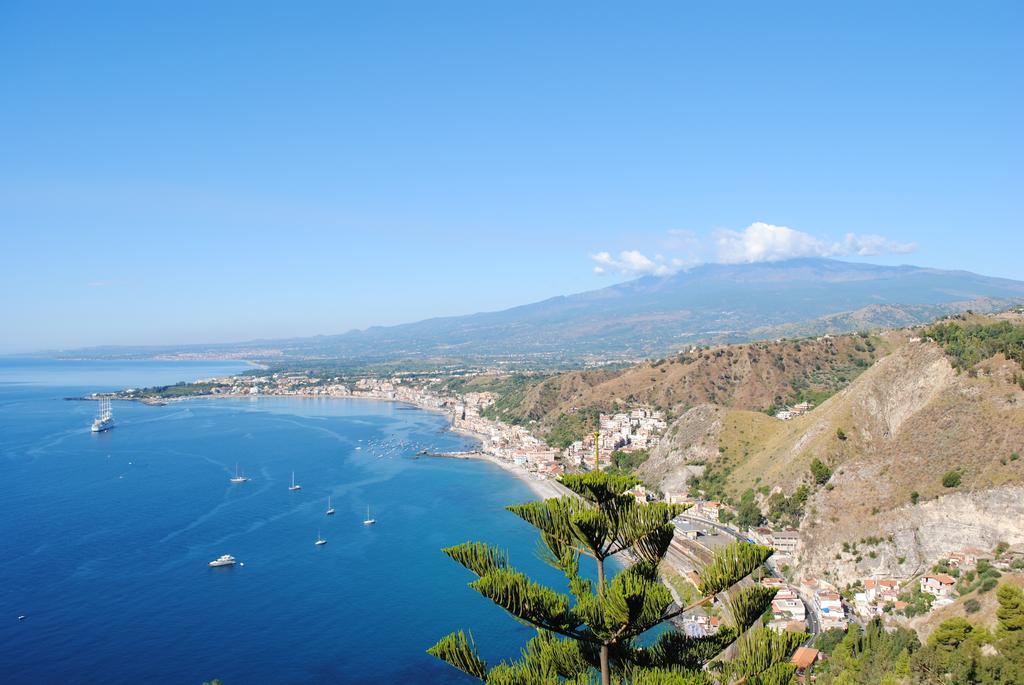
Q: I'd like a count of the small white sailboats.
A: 5